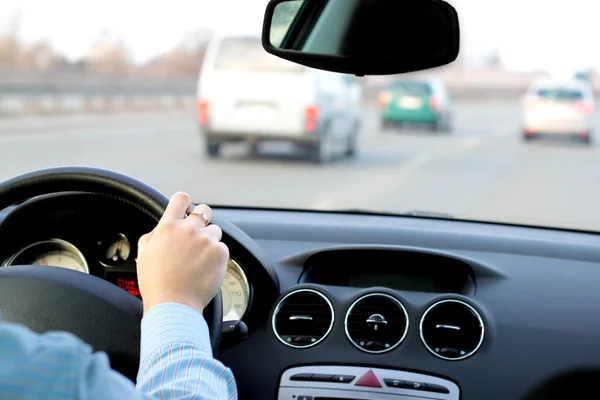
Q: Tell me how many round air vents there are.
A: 3